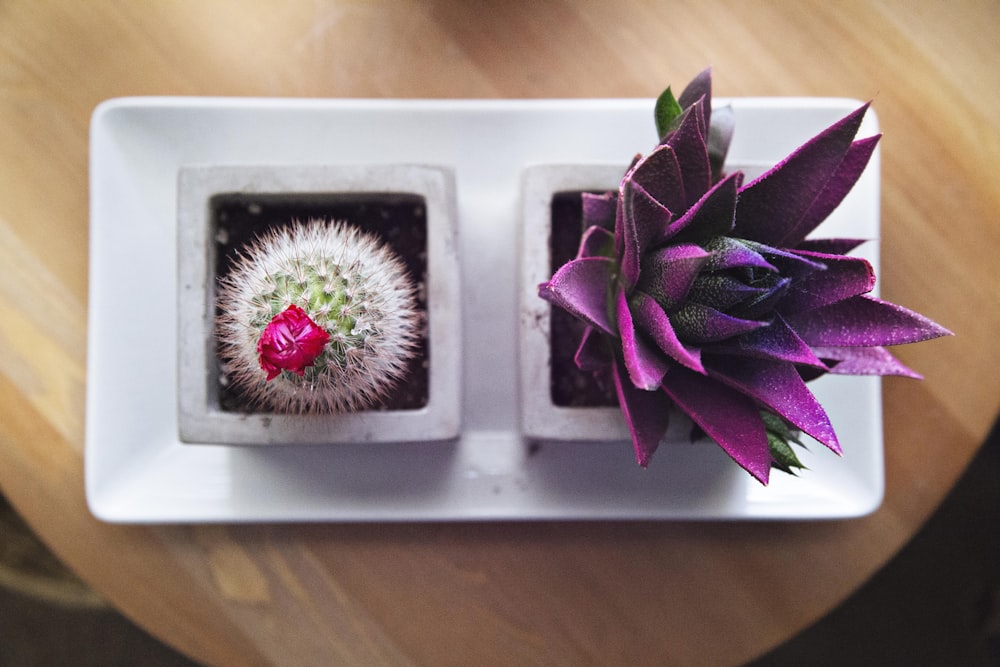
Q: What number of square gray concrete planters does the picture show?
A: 2